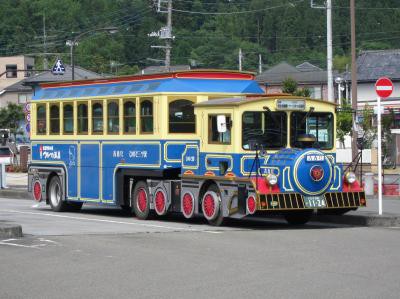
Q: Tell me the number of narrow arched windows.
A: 8